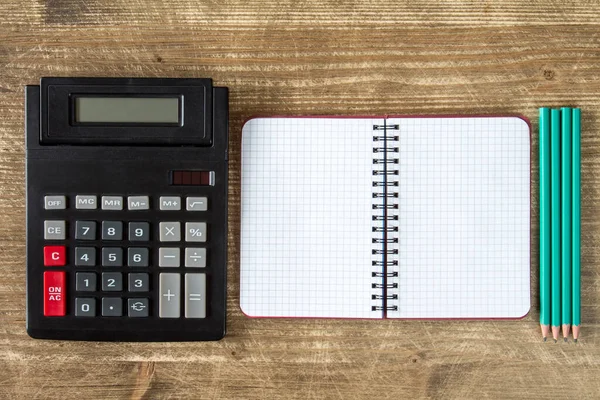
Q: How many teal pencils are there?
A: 4